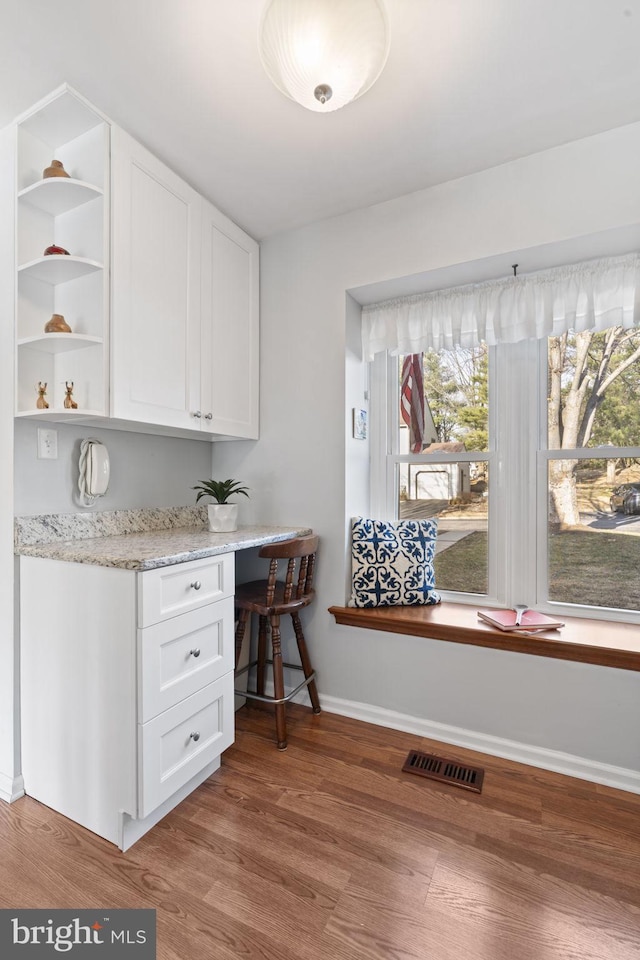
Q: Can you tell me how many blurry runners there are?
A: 0